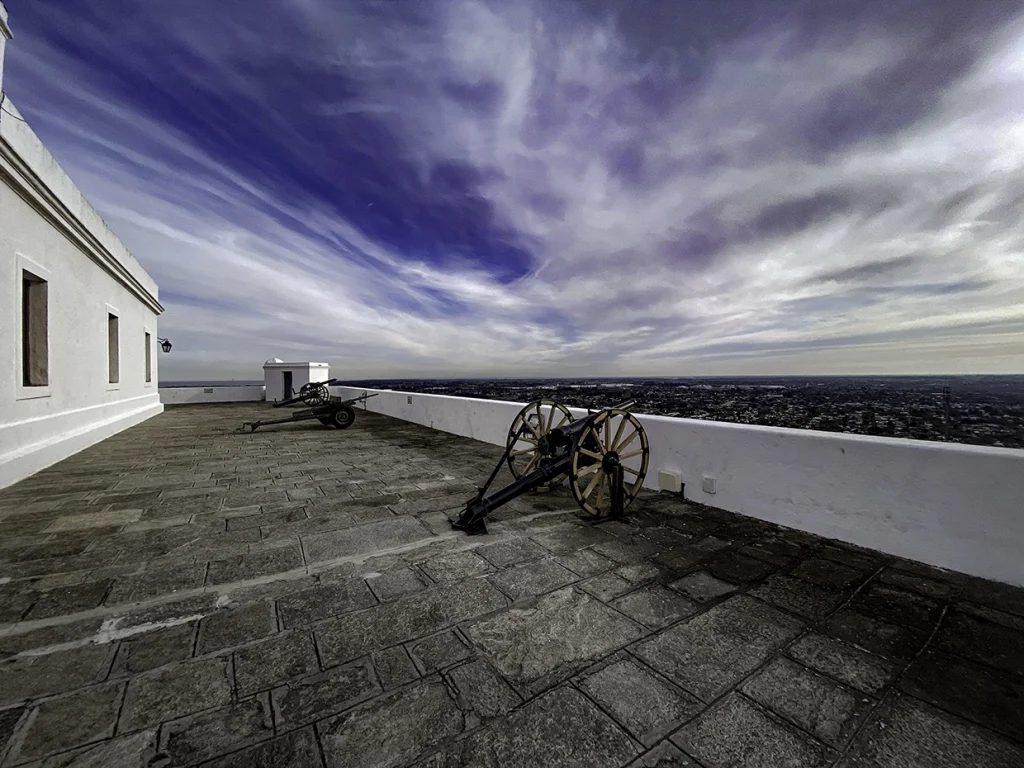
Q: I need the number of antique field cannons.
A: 3